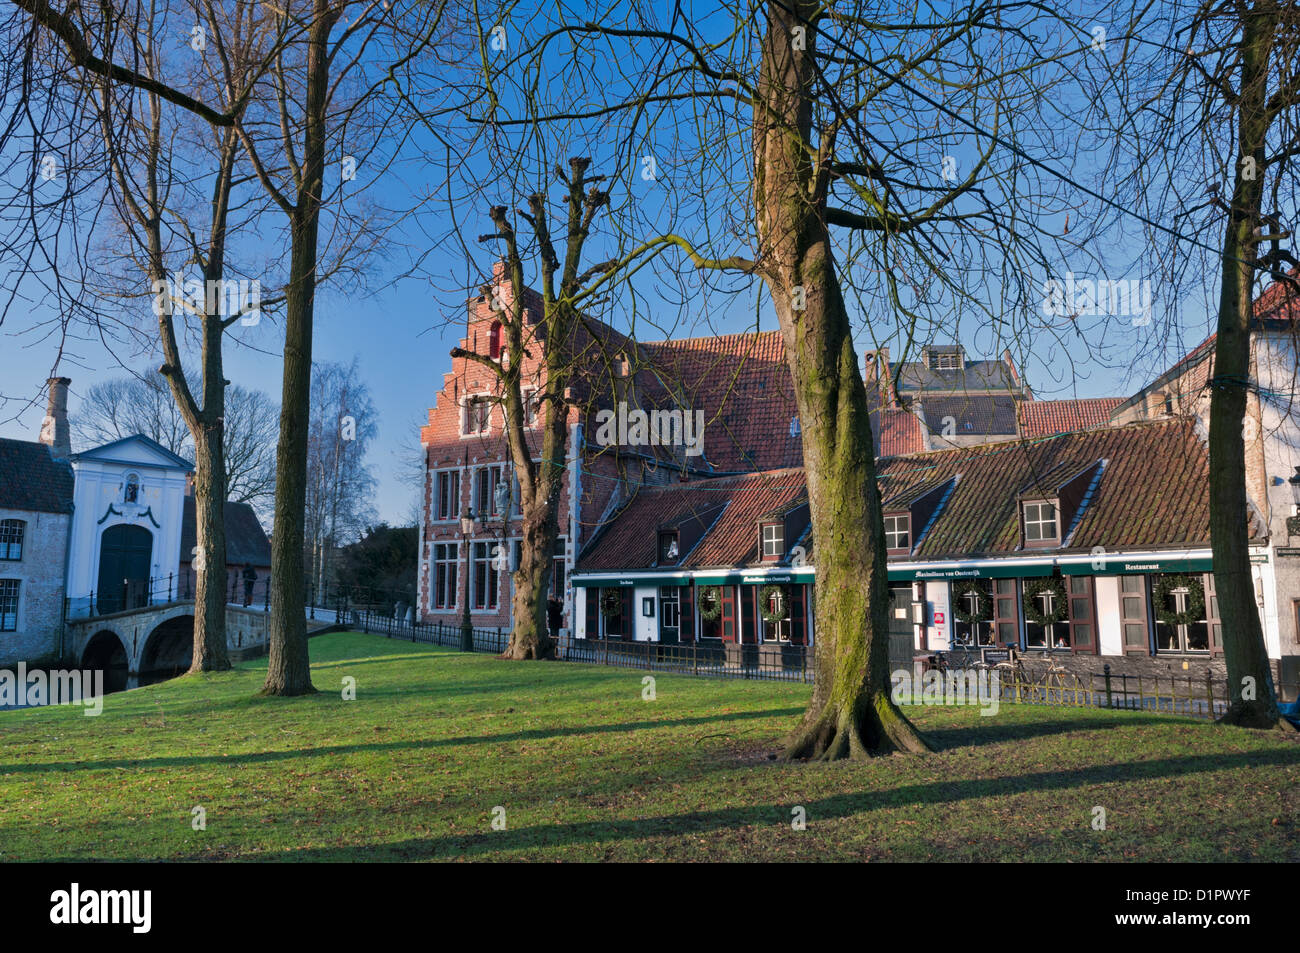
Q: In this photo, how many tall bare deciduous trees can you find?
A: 5